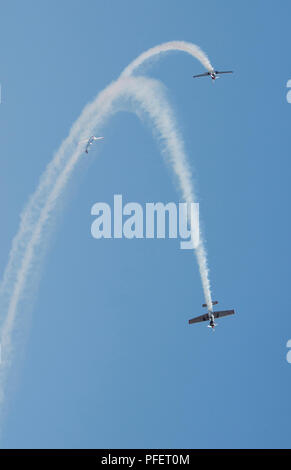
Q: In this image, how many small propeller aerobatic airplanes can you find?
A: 3